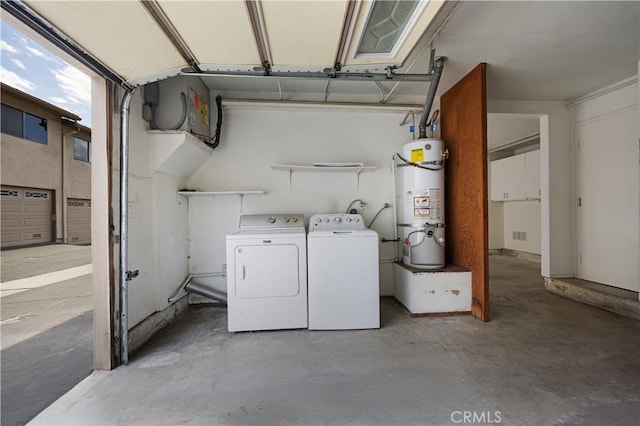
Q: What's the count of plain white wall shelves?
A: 2